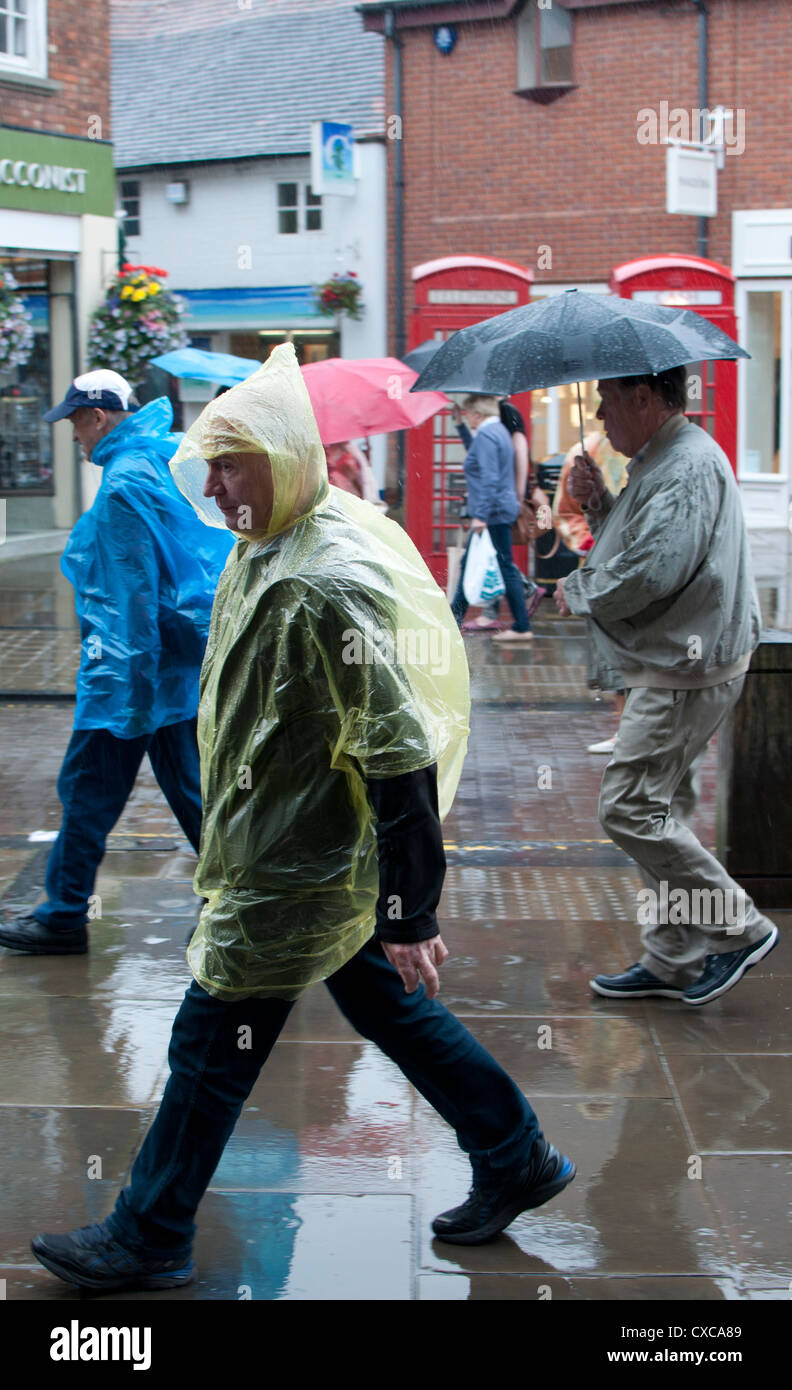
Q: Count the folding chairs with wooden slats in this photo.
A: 0